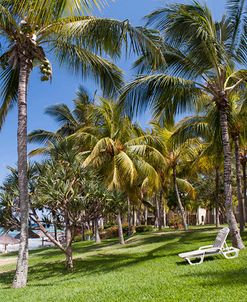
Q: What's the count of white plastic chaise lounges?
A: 1